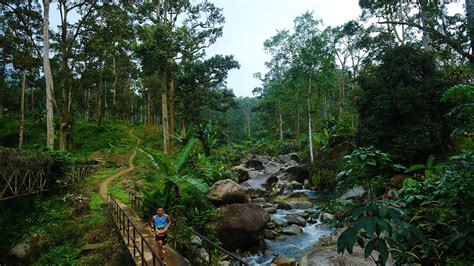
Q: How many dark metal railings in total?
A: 2